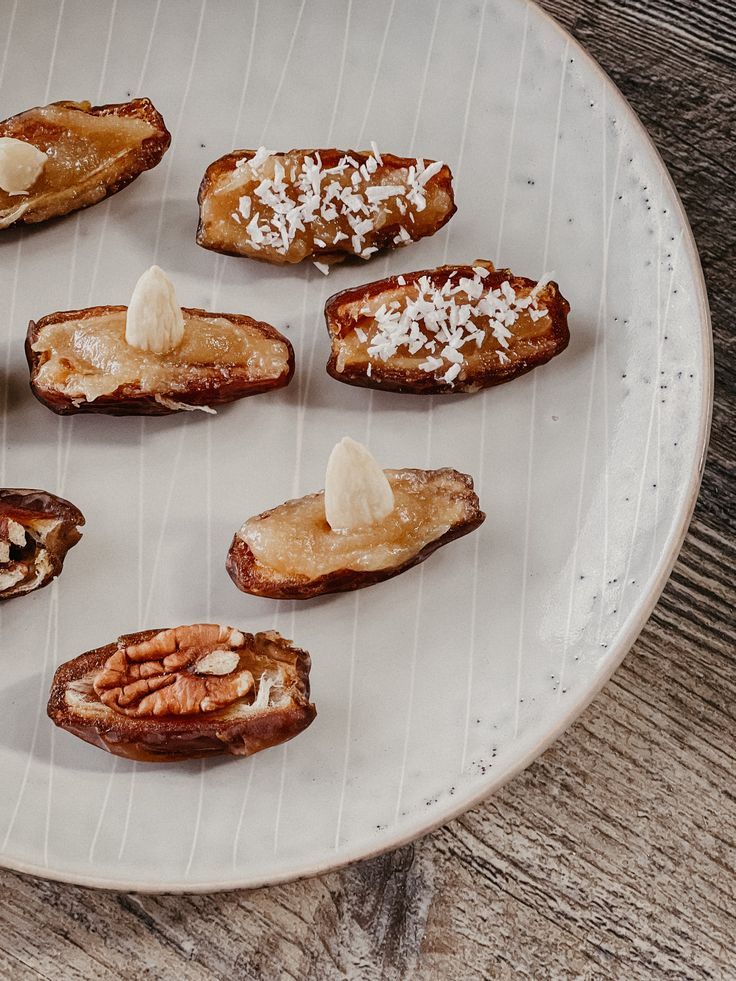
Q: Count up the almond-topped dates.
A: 3